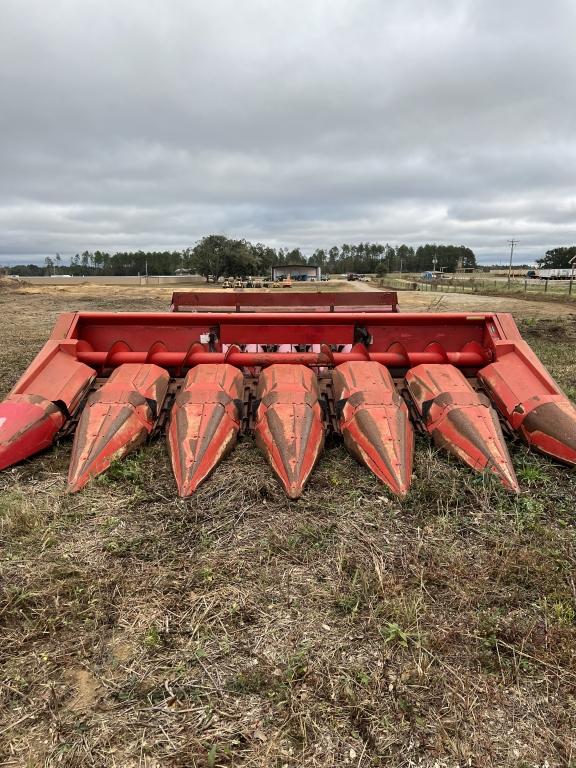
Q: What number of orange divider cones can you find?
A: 7